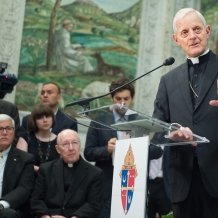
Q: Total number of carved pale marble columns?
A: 2